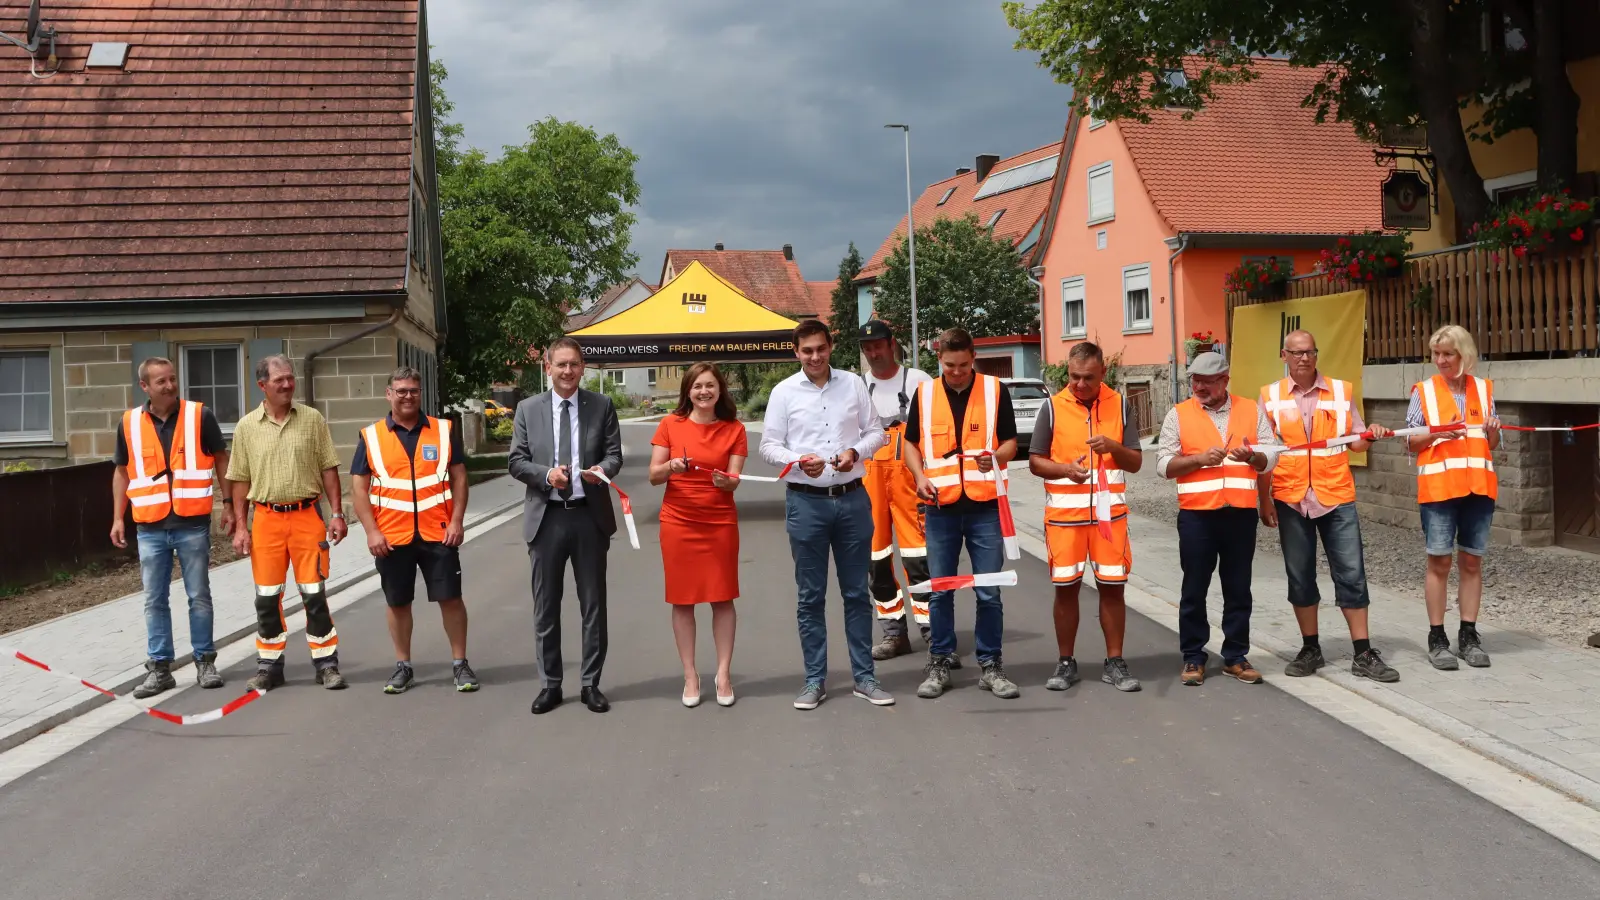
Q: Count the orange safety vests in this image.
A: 7